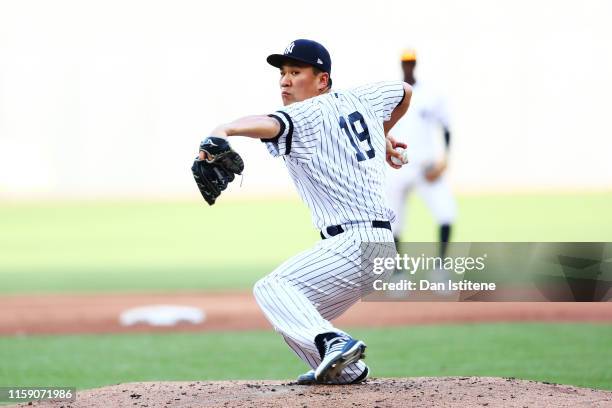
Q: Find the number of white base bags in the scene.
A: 1